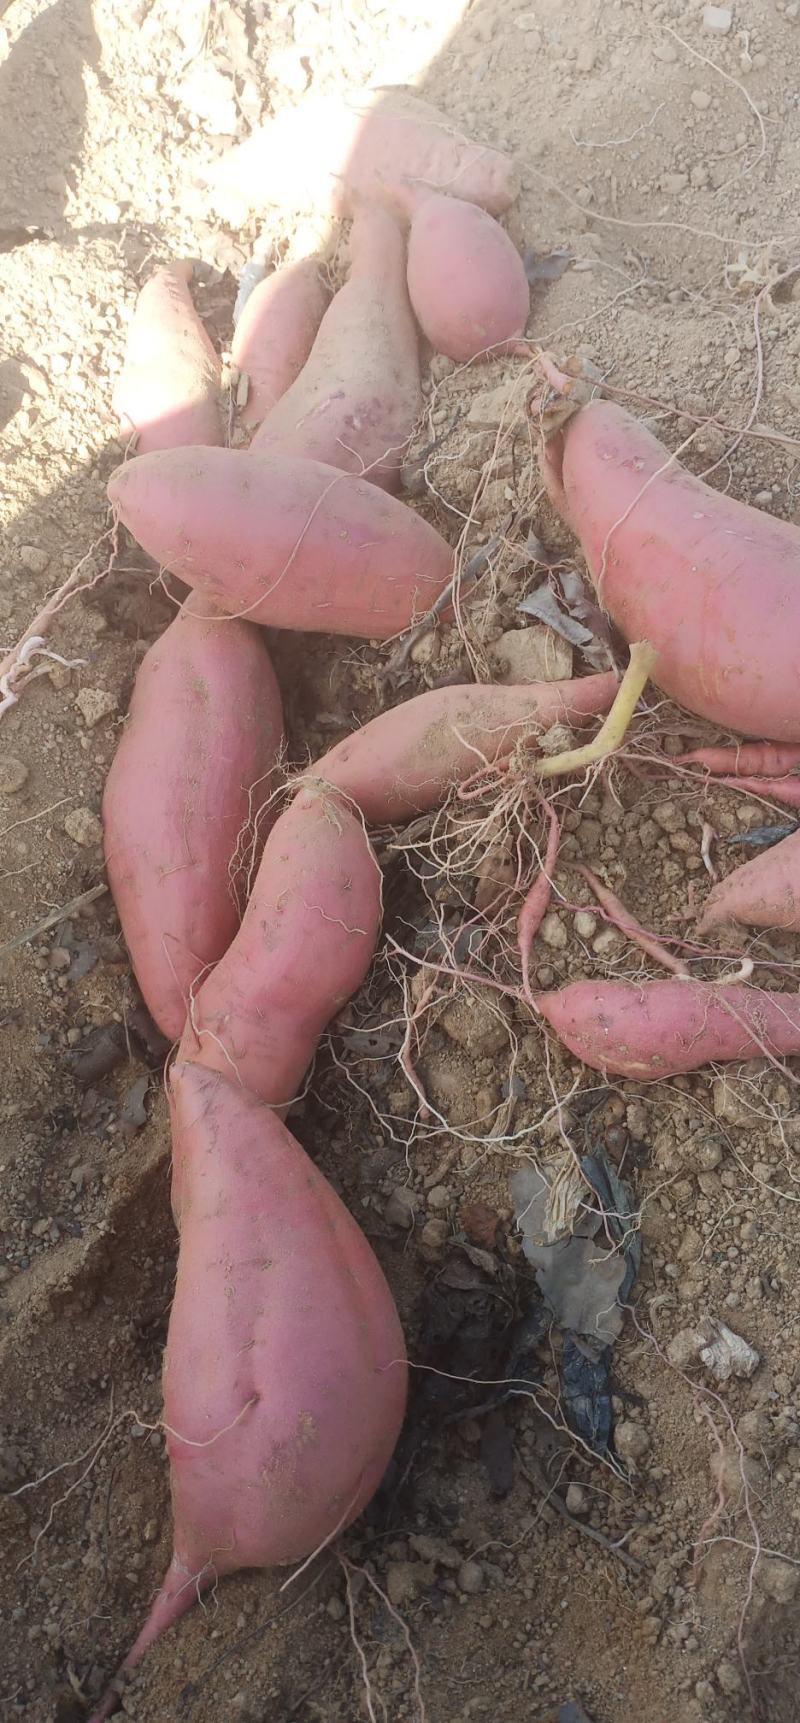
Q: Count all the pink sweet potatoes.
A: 13